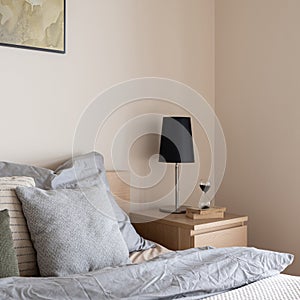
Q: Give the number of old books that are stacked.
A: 2